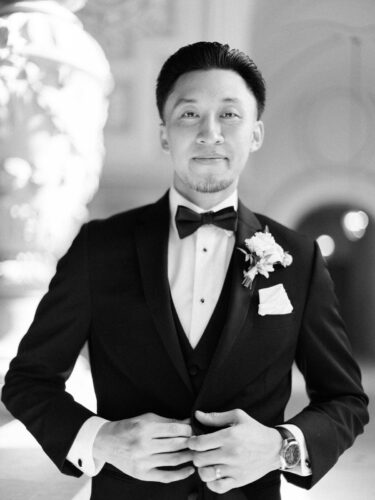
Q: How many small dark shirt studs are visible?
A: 2